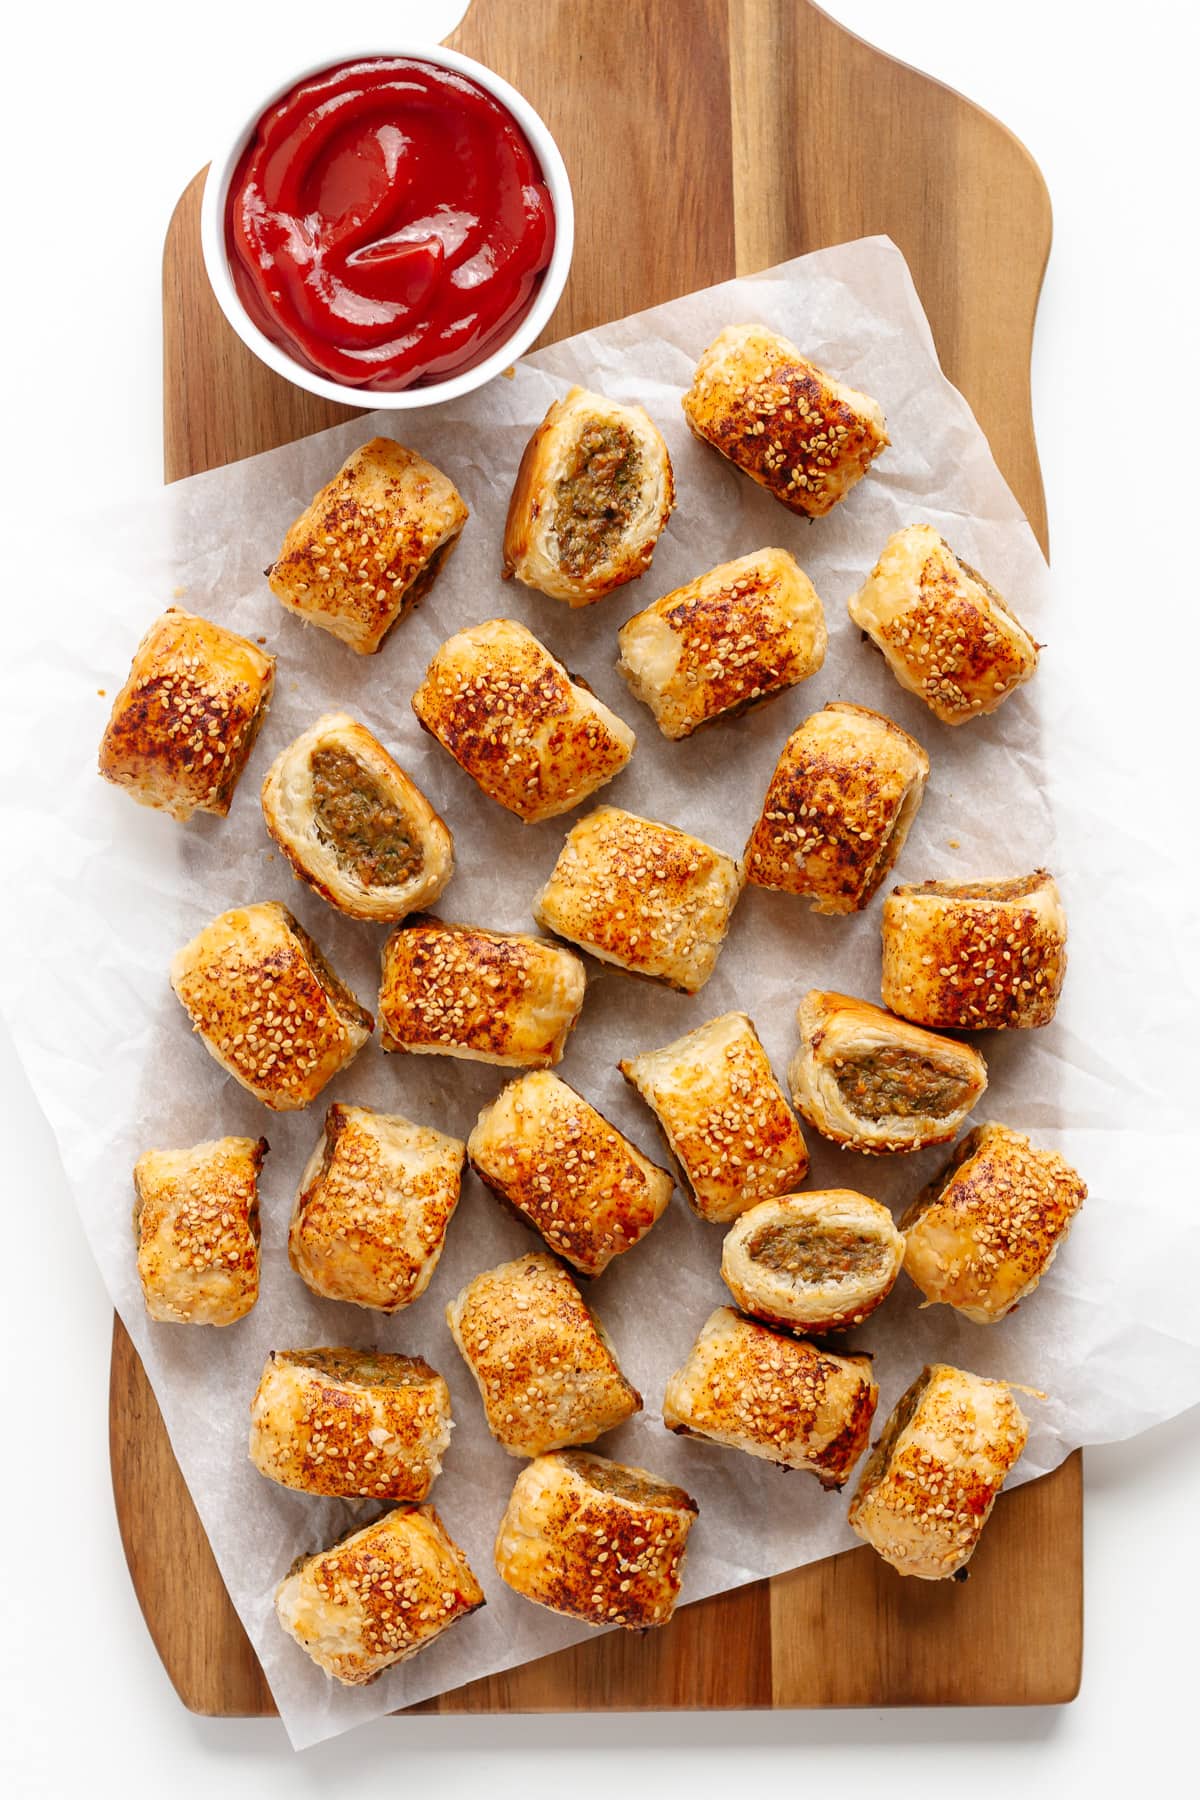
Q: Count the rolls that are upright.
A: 4